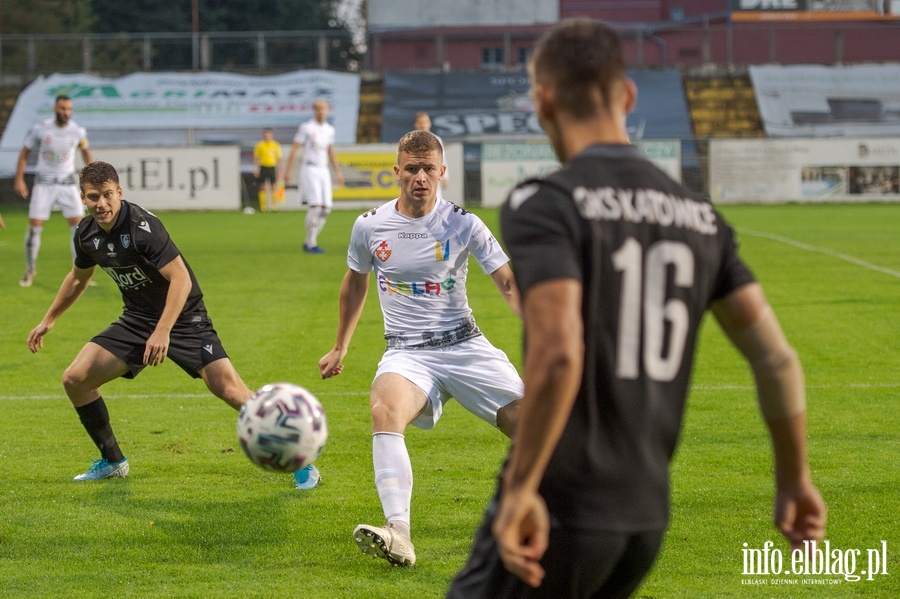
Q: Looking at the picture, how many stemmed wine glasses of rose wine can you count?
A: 0